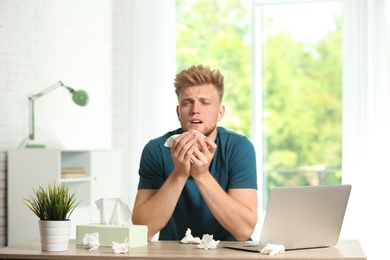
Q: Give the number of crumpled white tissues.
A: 5